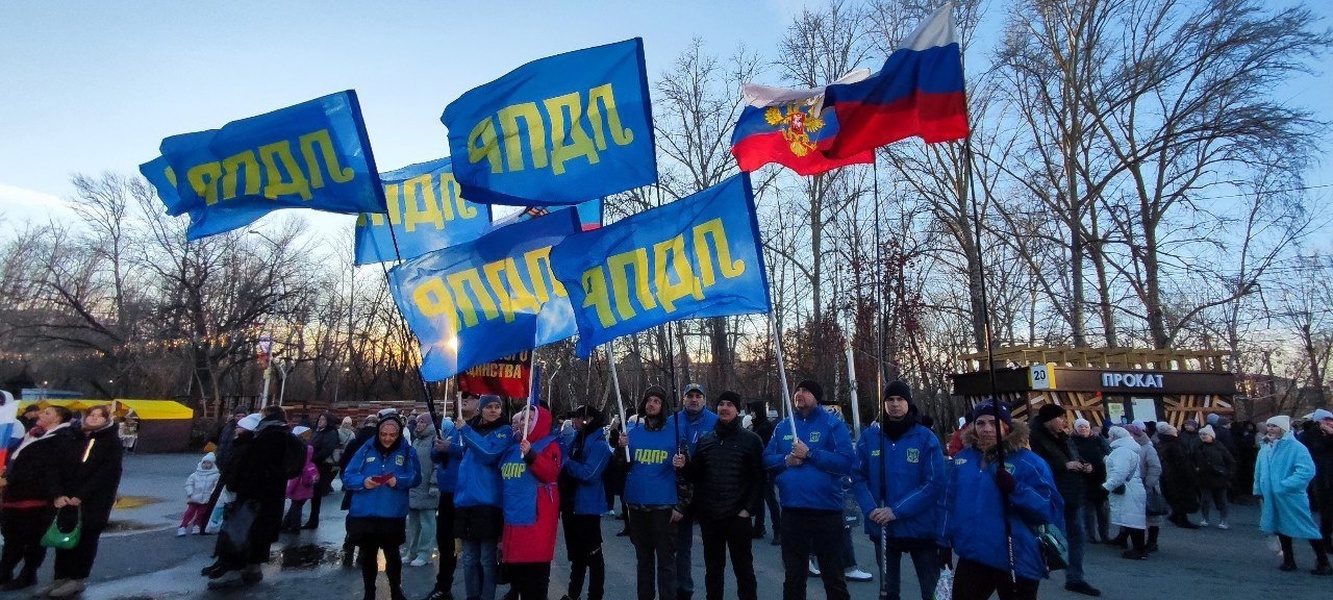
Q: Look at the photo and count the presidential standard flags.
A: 1